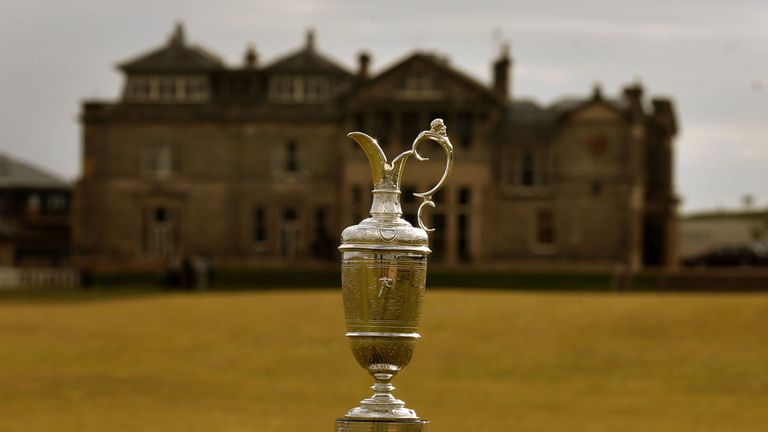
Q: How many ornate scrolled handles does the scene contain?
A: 1